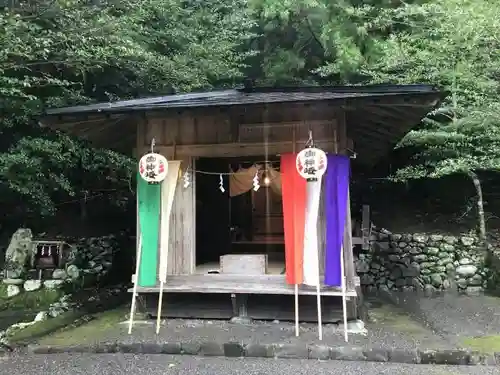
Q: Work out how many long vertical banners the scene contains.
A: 5